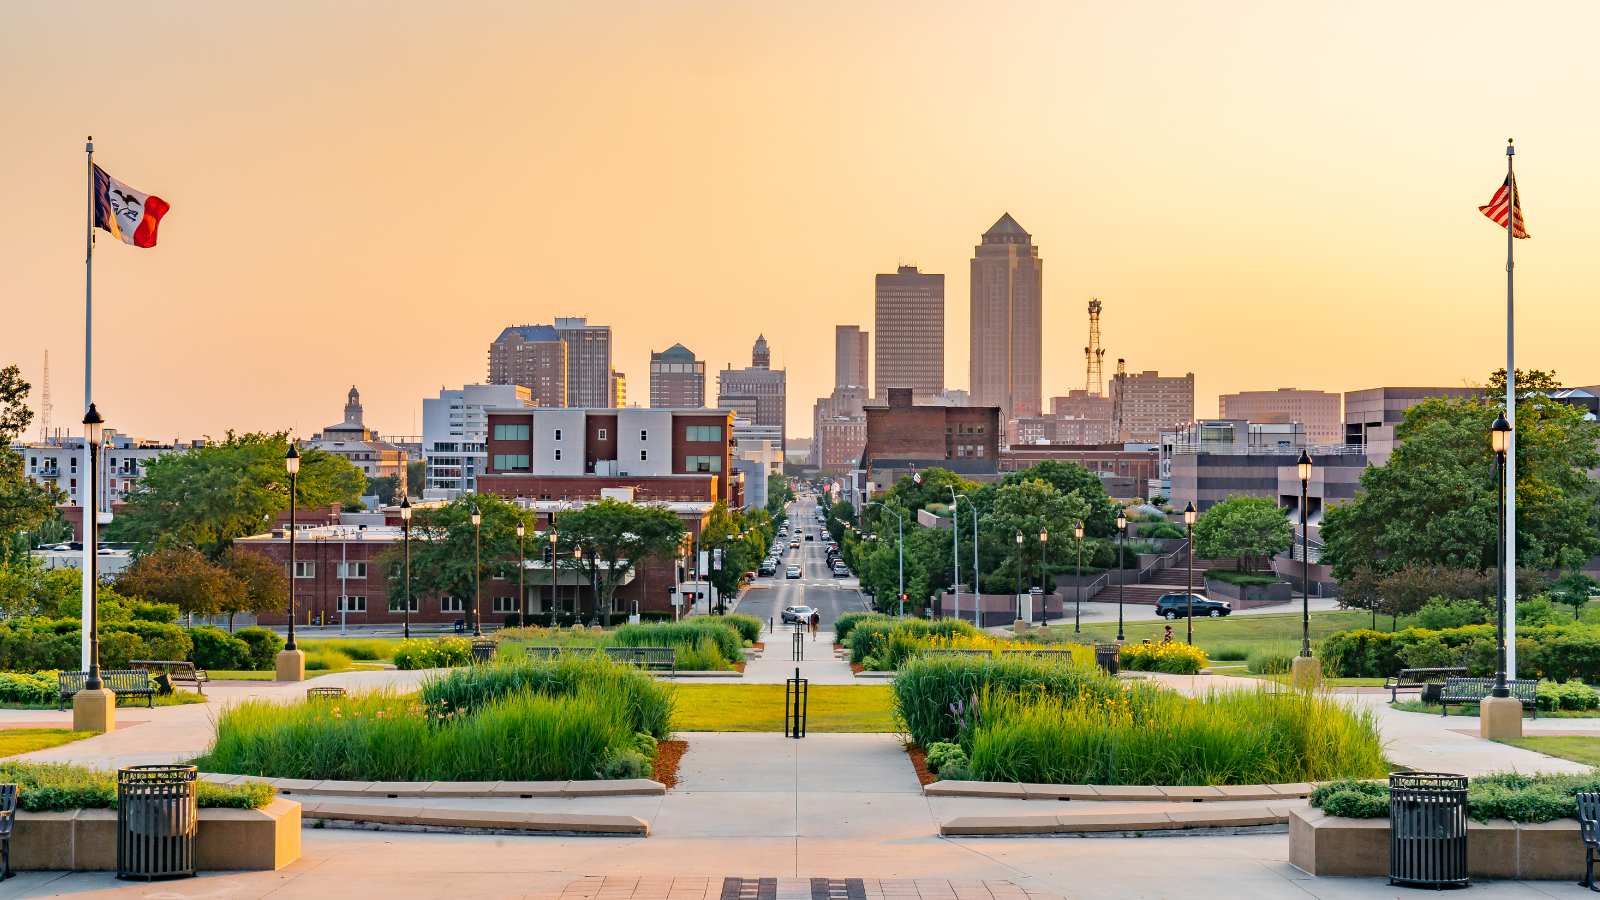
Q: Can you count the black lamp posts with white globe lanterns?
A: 15